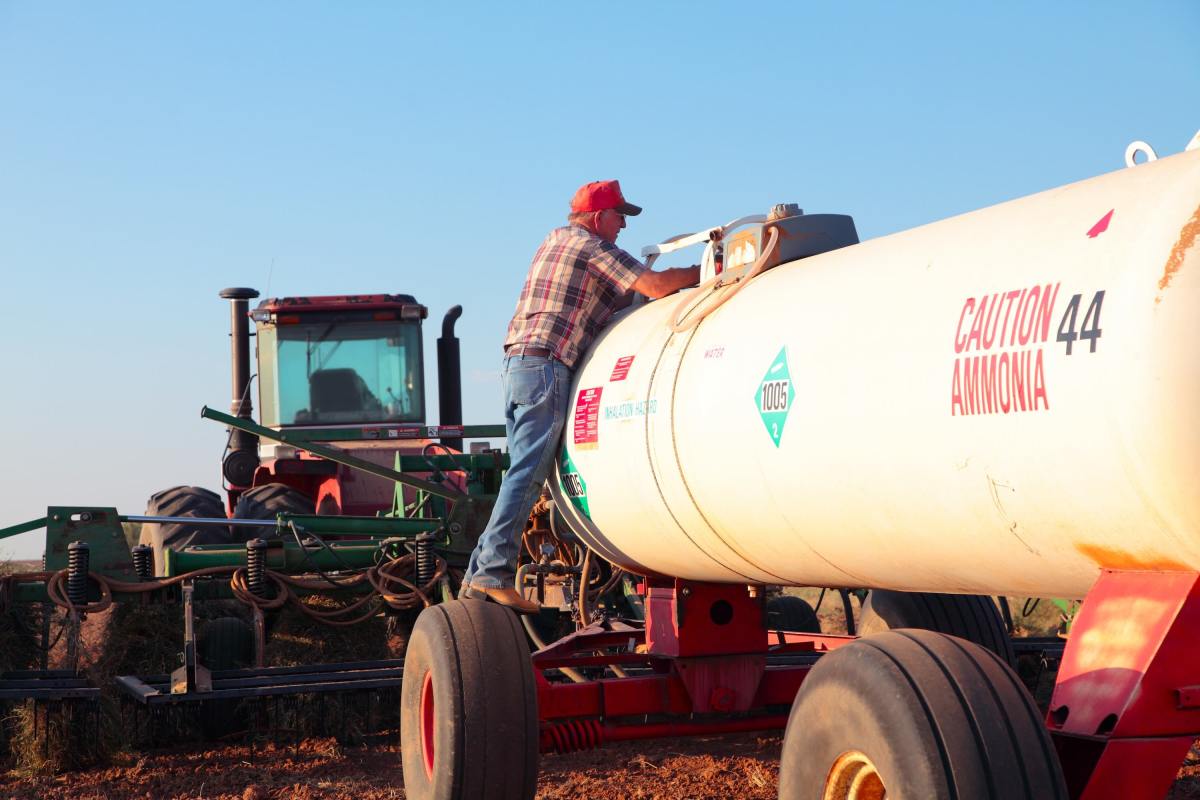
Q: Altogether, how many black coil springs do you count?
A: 4